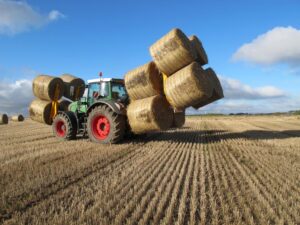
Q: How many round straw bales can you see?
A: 13